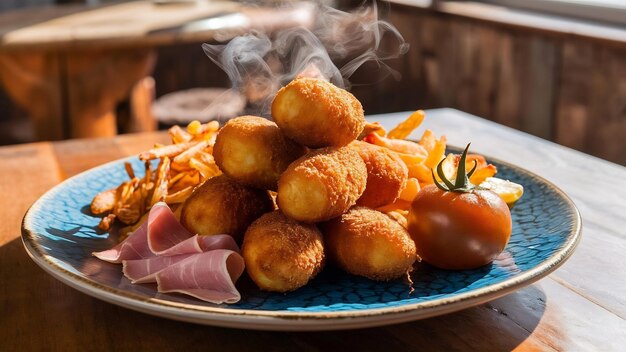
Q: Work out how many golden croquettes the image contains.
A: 7